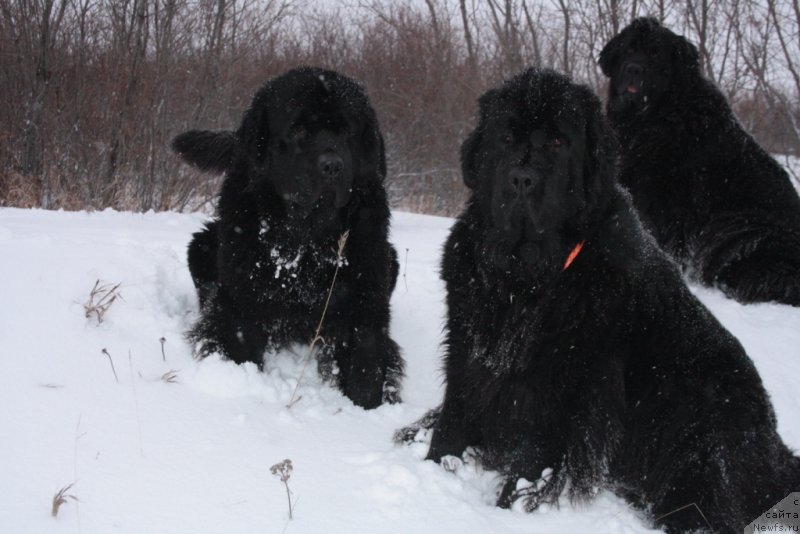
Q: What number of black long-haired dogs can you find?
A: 3